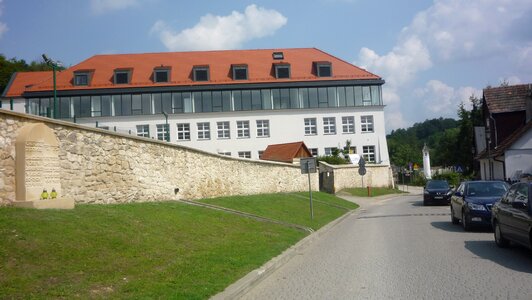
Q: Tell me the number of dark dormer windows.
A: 7